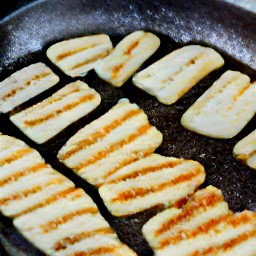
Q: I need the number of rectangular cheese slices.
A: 12